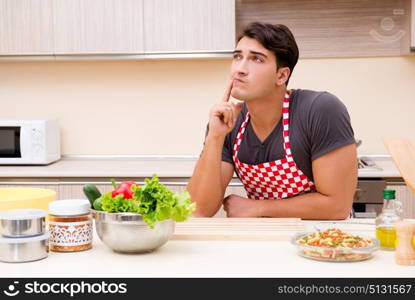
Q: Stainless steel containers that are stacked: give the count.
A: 2